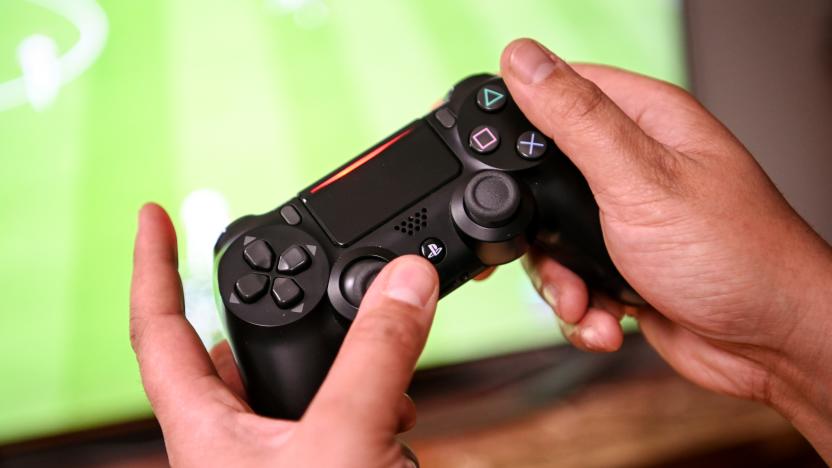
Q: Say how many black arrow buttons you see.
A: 4